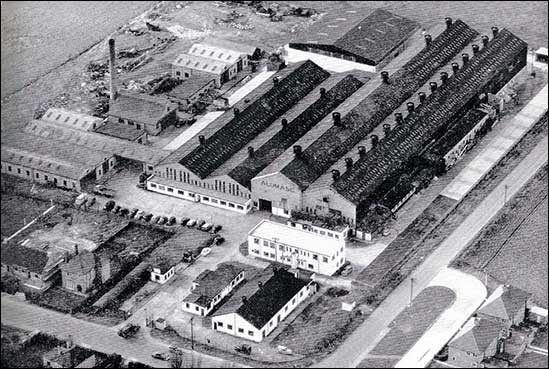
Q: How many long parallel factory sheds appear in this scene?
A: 4